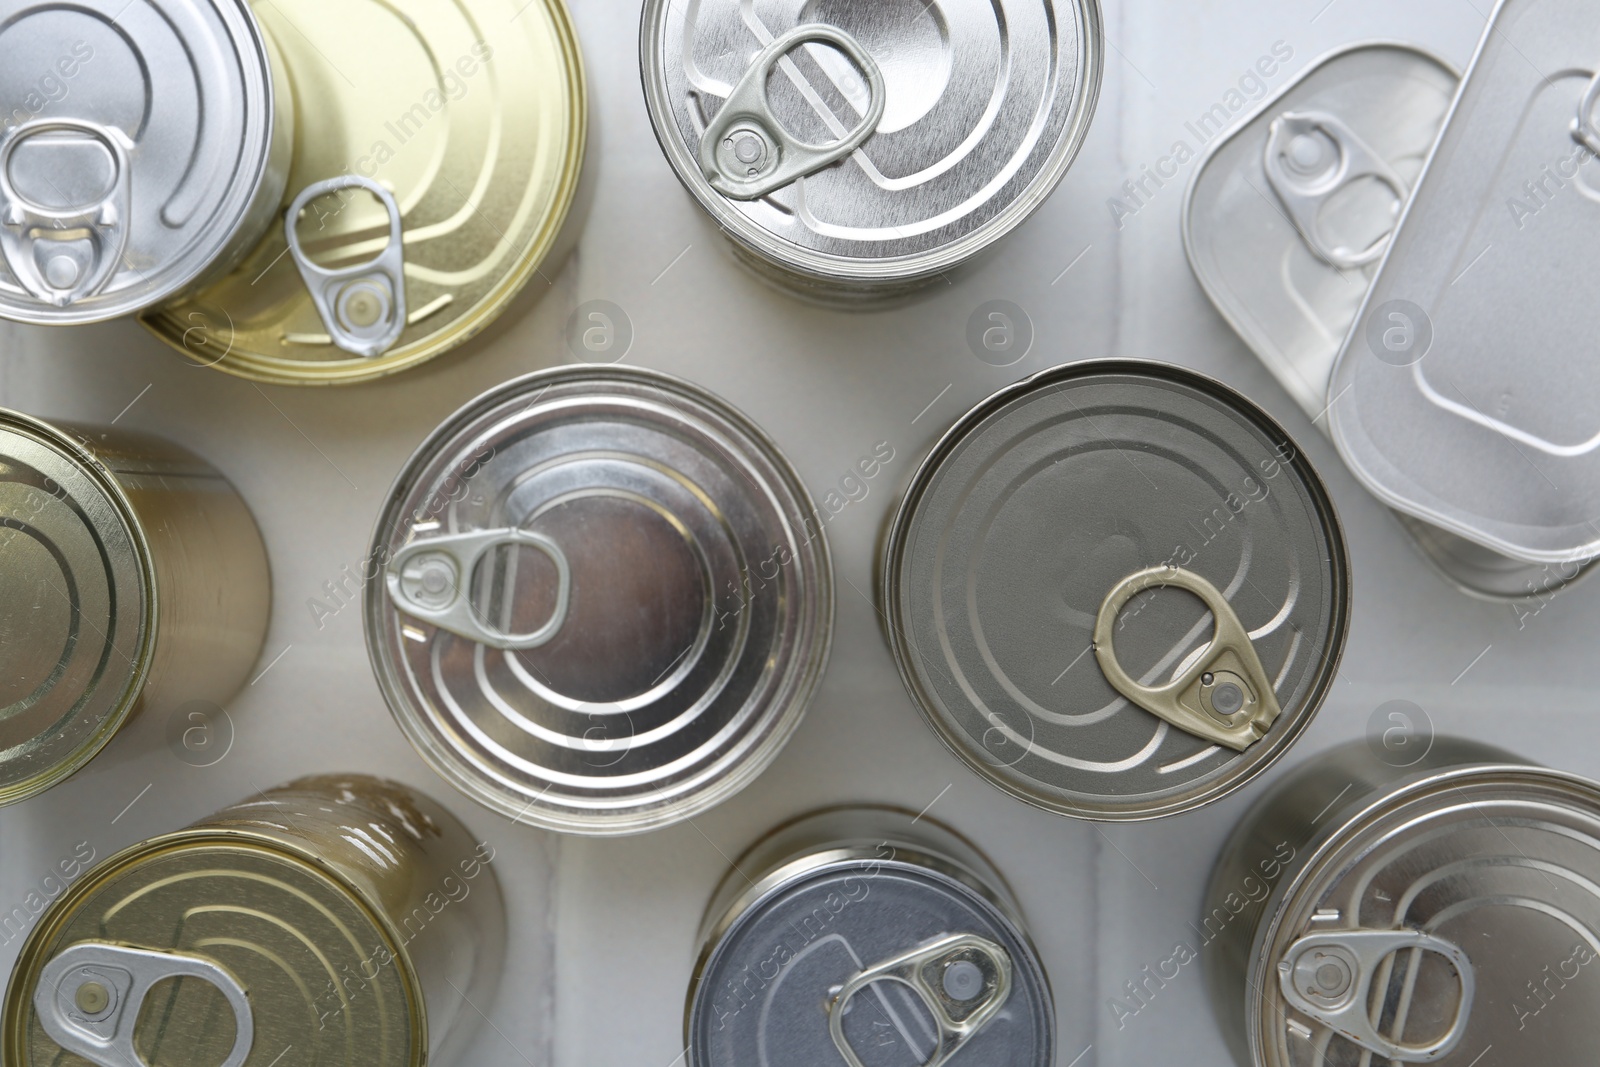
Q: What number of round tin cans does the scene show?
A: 9